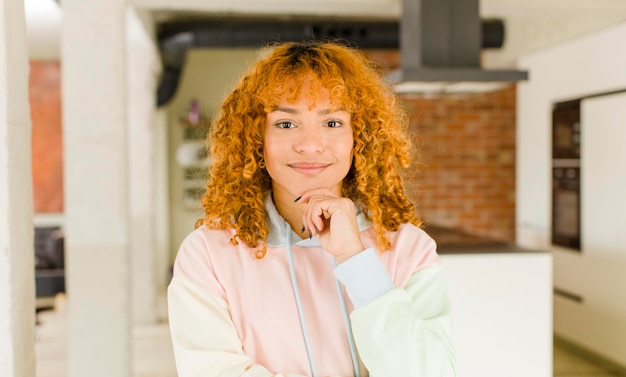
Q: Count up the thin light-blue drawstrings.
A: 2